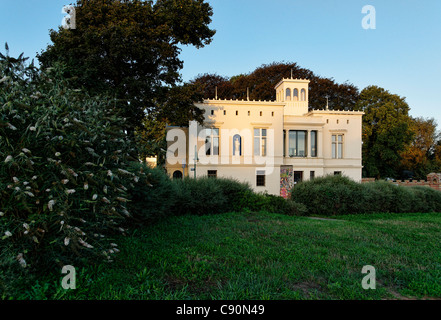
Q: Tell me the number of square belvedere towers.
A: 1